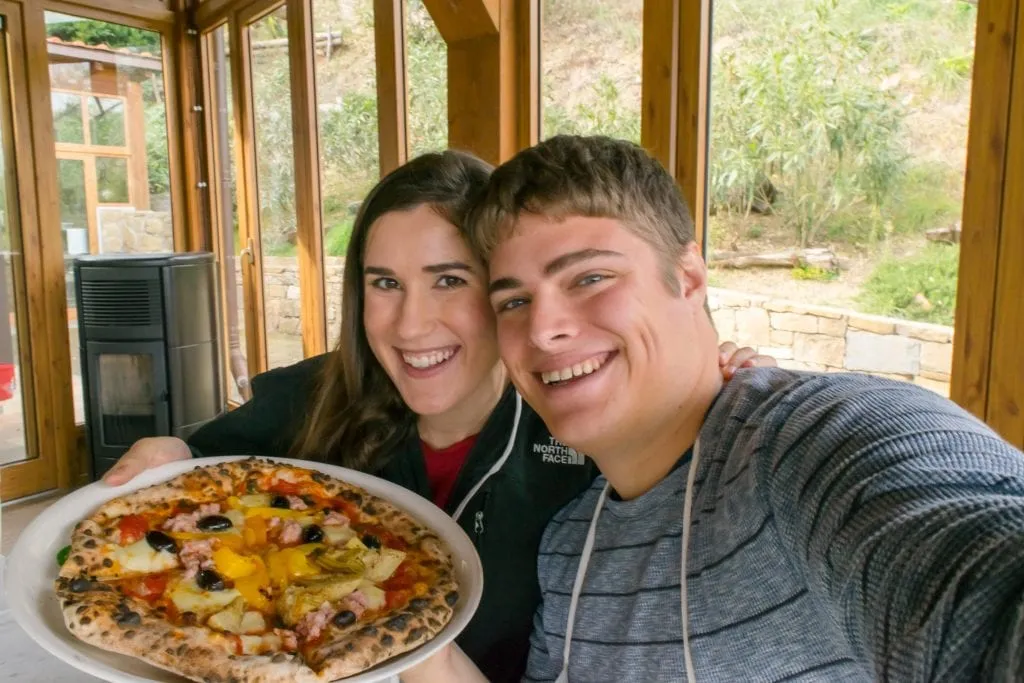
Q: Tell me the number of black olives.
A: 7